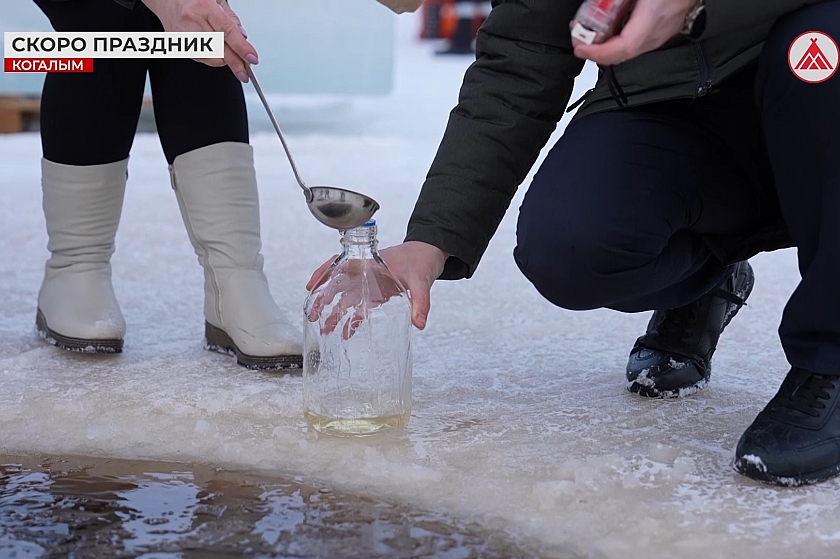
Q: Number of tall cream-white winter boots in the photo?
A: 2